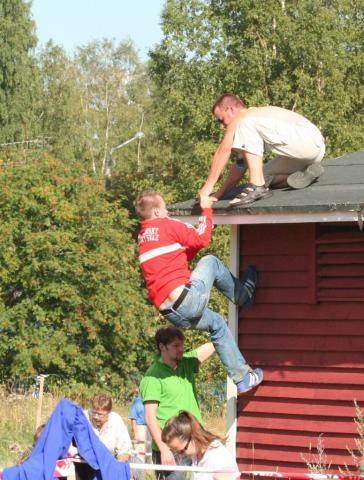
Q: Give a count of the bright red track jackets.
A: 1